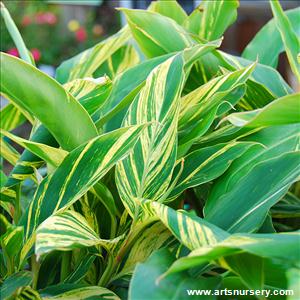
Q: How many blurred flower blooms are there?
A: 8